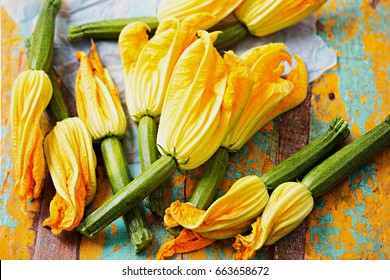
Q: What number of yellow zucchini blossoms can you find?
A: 10